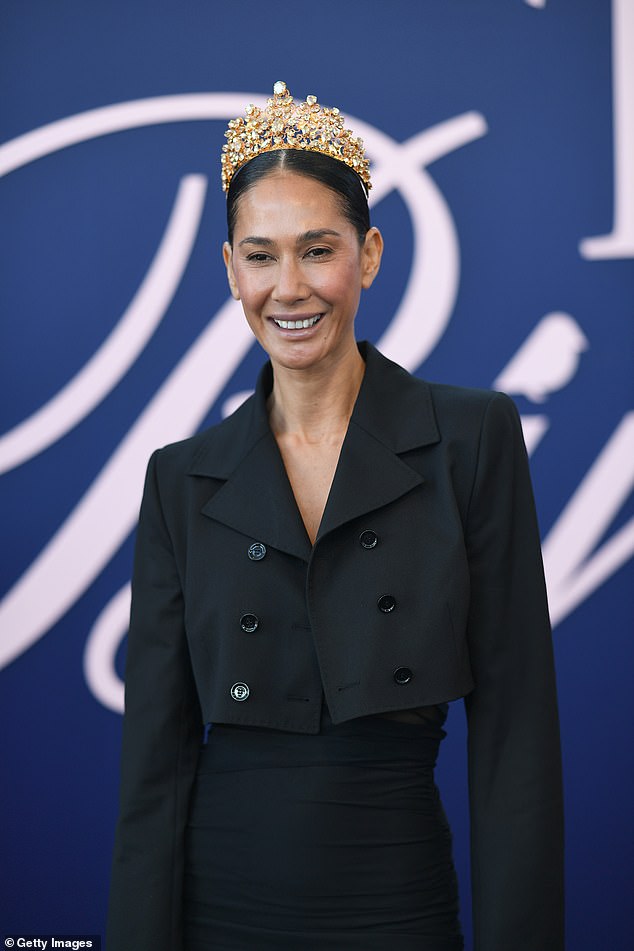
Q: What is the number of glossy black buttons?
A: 6